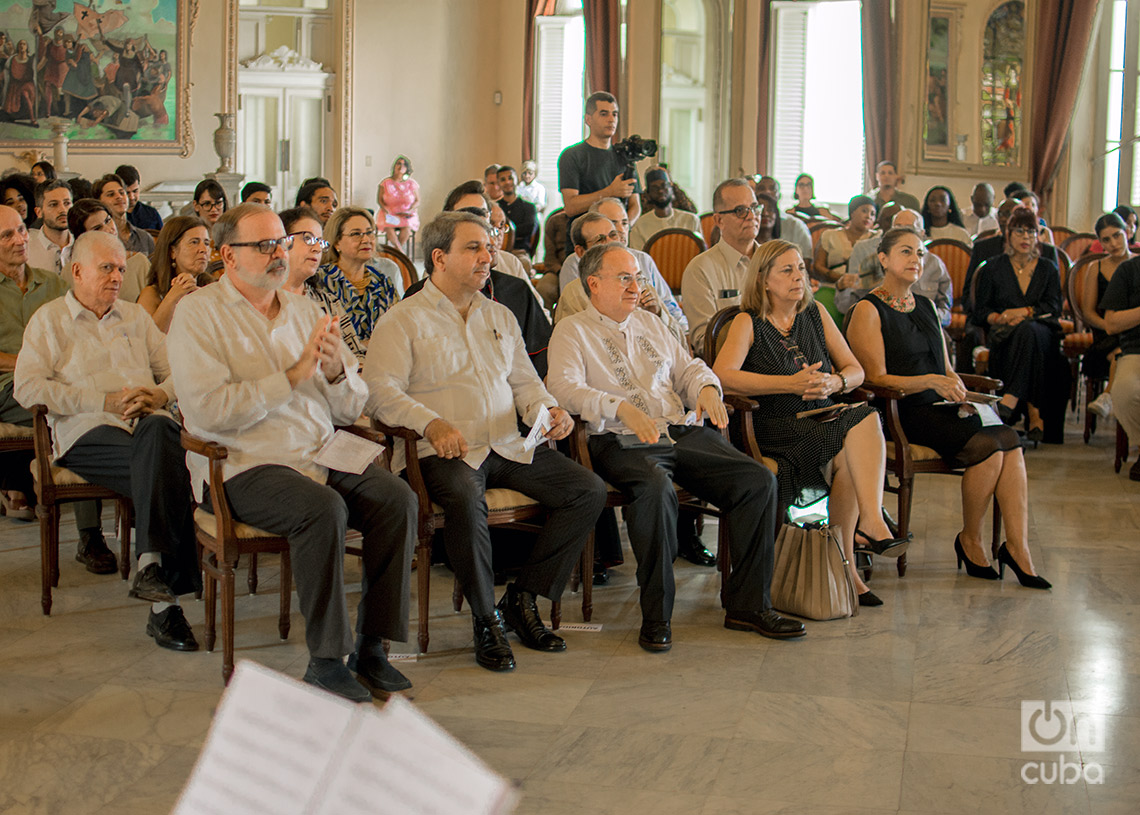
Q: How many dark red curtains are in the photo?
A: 5